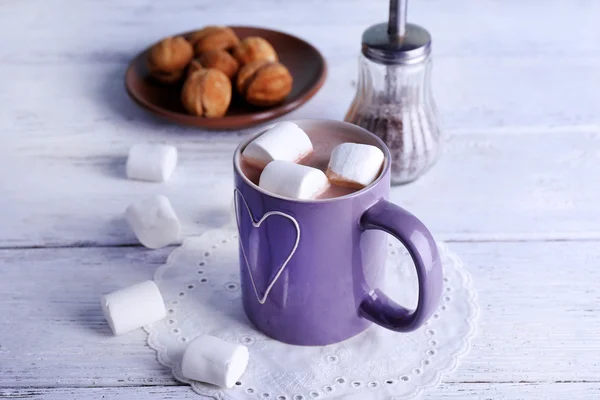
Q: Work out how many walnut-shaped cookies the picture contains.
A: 6